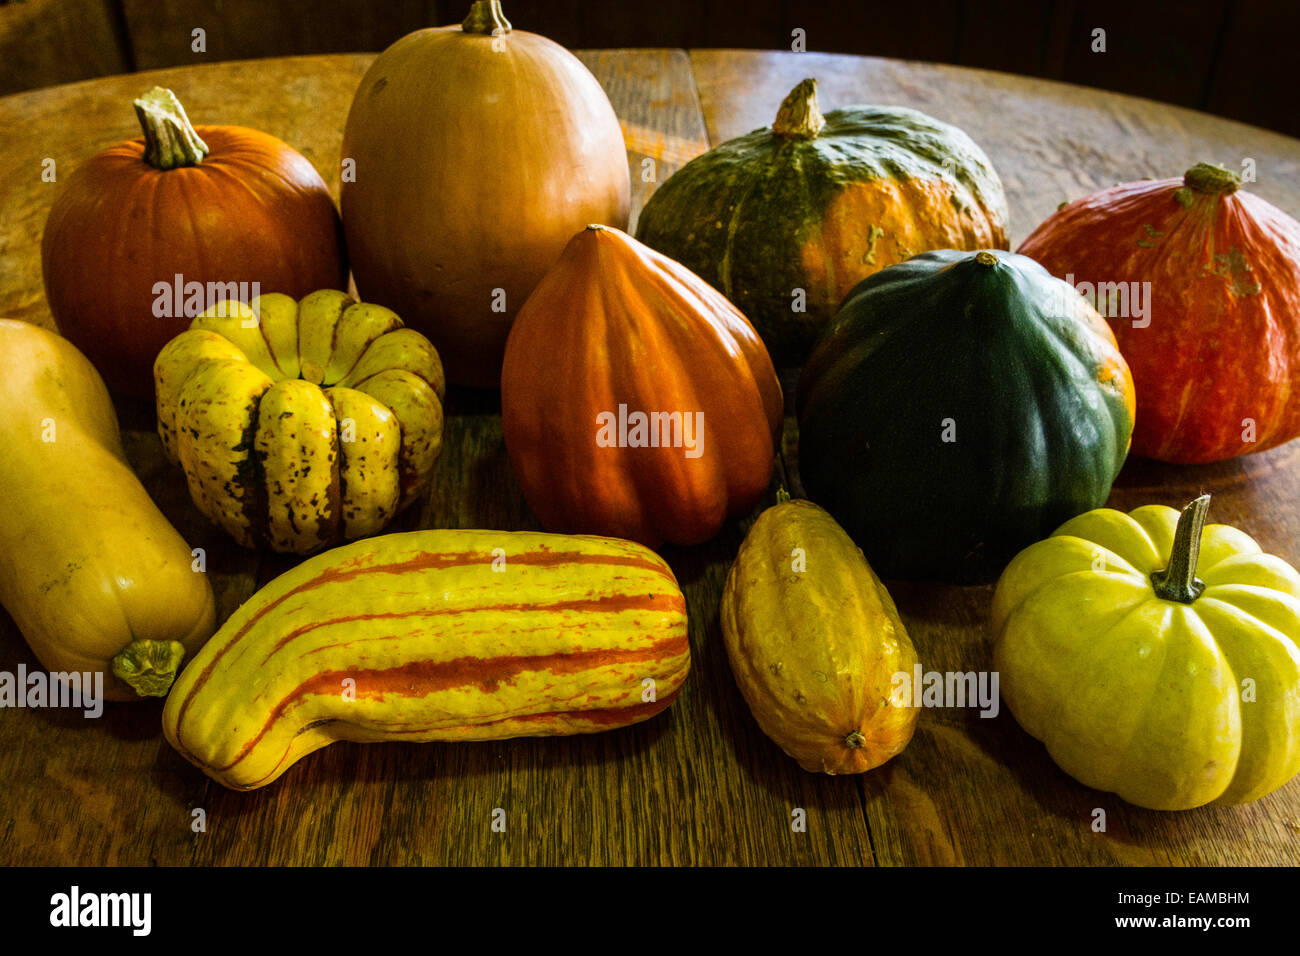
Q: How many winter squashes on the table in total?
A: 11